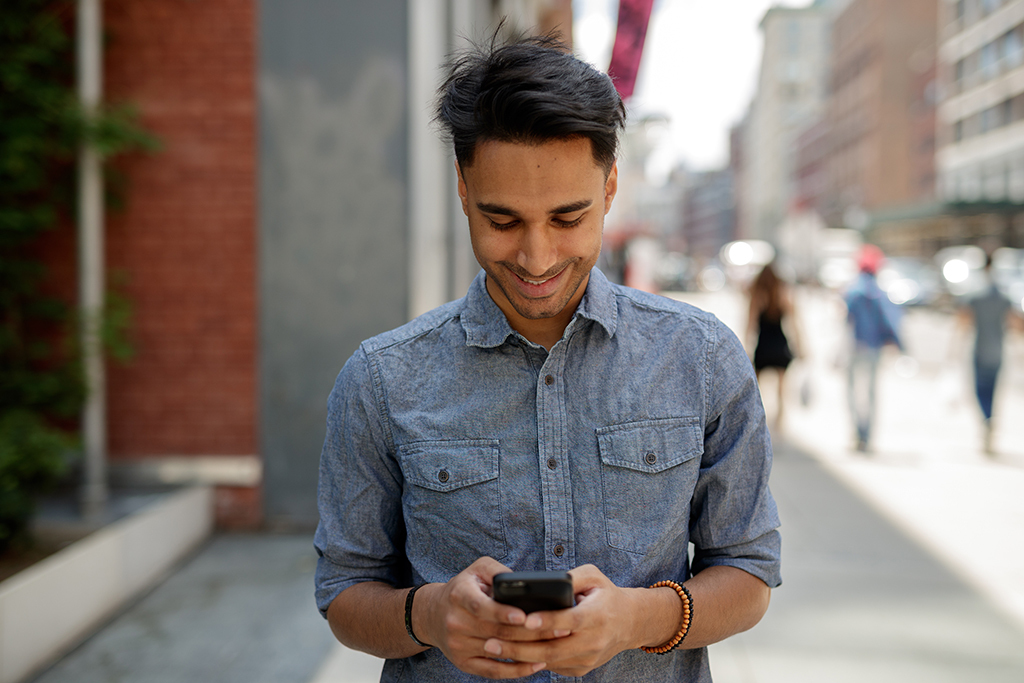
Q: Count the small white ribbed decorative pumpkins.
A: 0